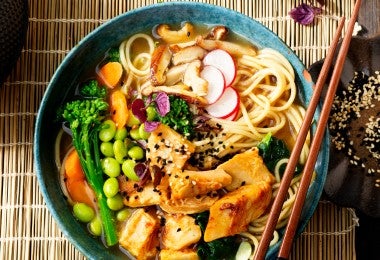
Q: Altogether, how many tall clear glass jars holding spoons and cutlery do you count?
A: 0